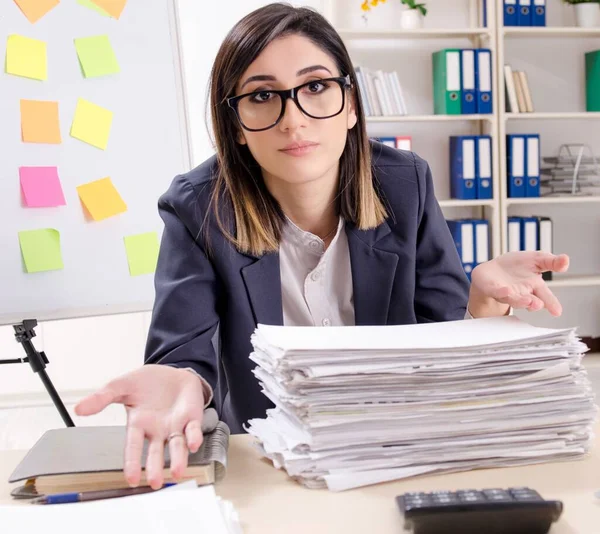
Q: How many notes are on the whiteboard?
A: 11